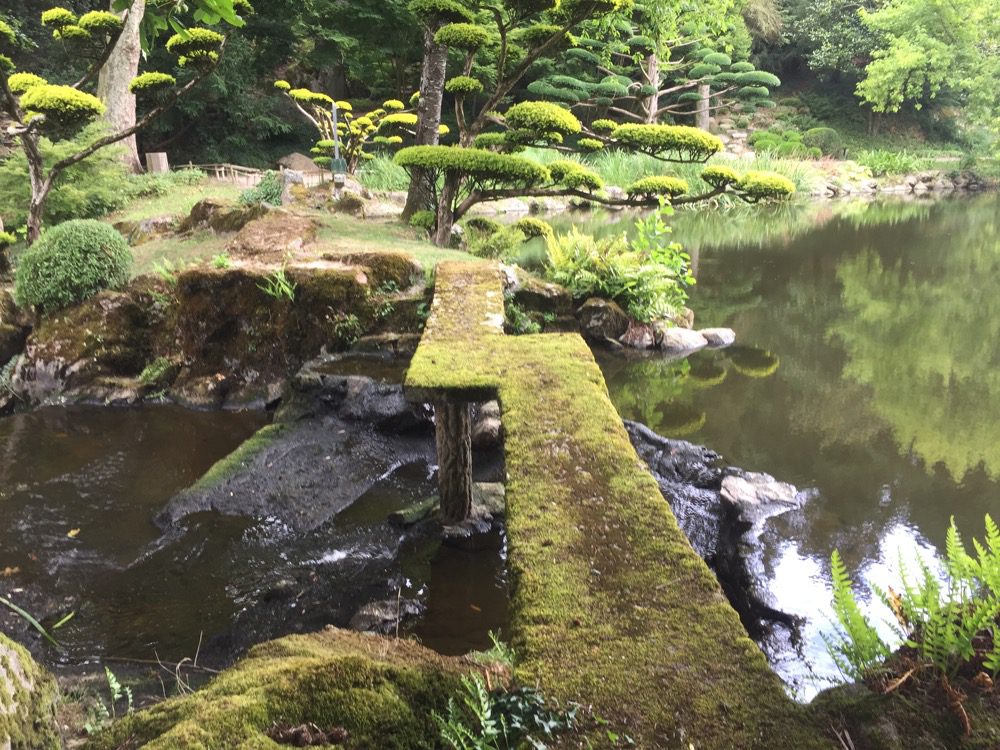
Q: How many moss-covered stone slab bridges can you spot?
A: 1